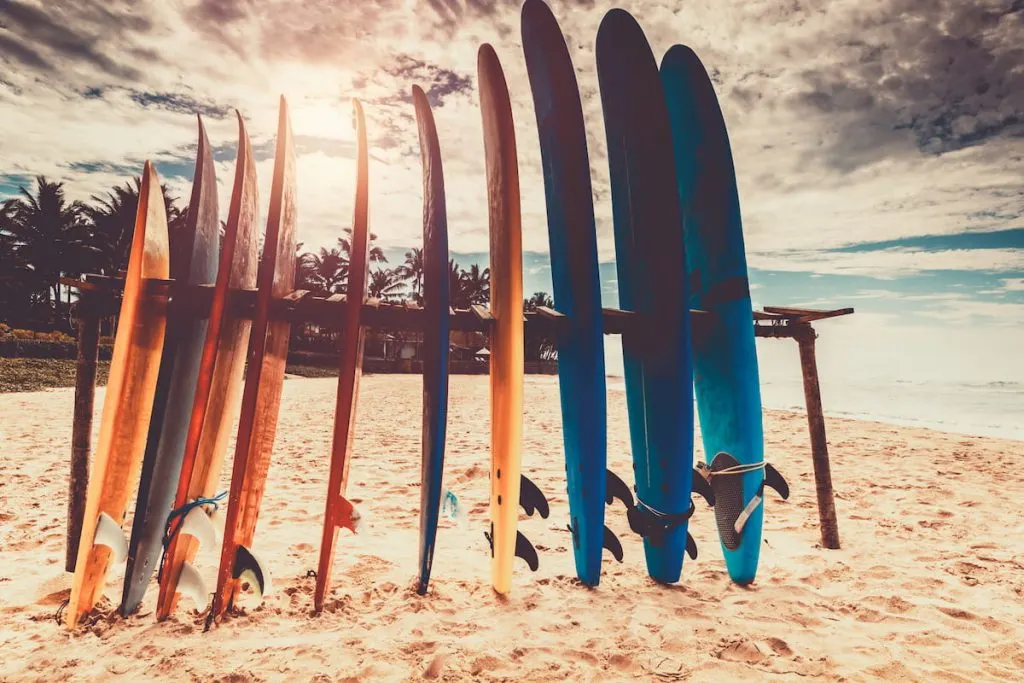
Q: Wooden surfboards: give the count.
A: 3